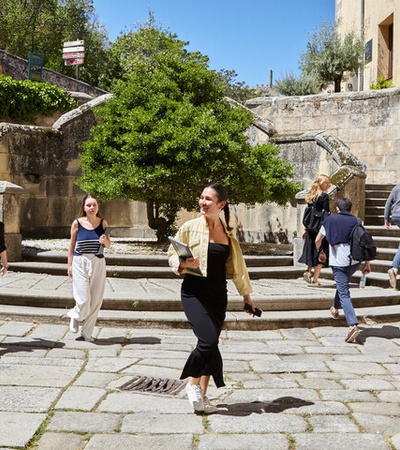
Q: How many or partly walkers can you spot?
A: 6